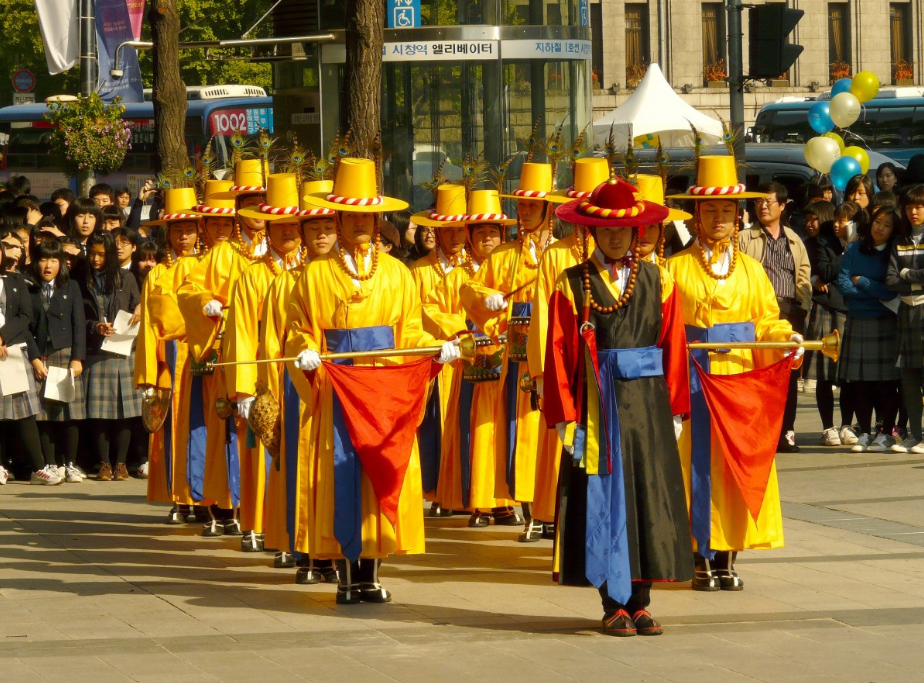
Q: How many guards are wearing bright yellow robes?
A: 12